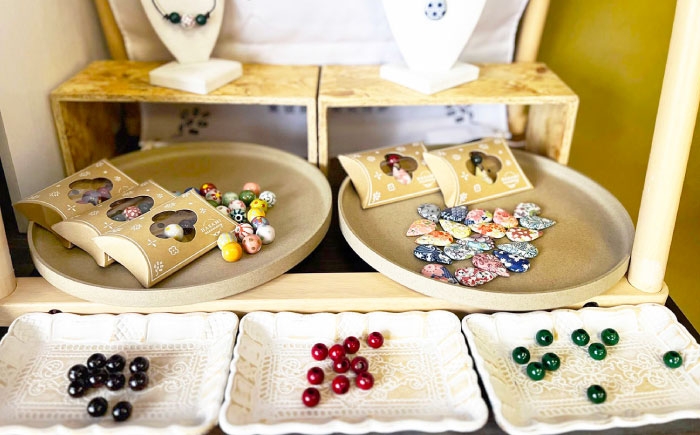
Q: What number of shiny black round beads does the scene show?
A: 10